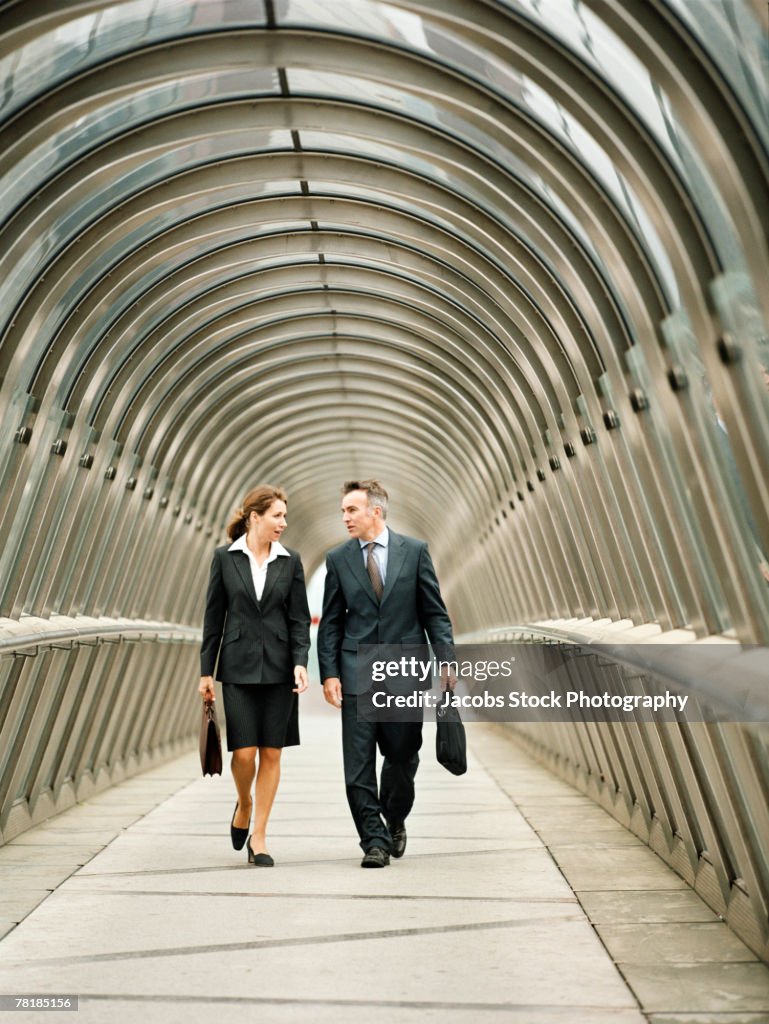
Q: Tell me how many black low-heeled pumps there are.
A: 2